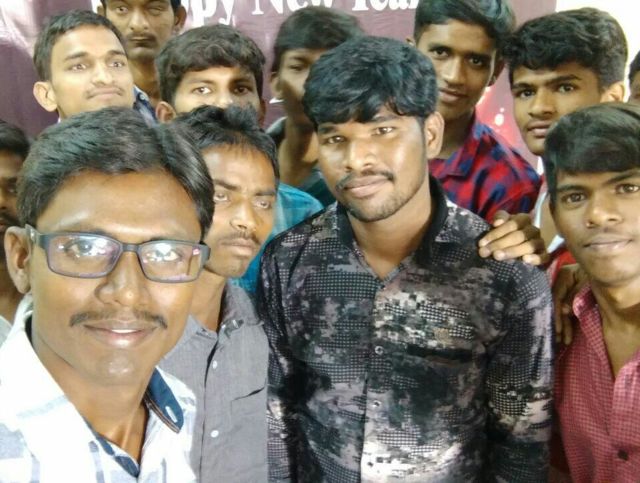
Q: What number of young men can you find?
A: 12